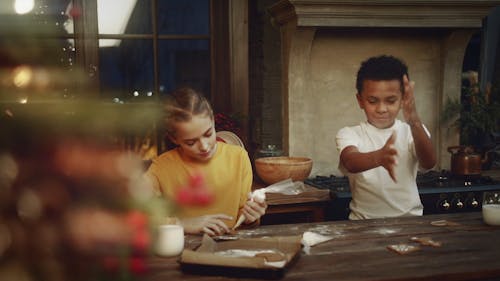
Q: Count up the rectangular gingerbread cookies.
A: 1